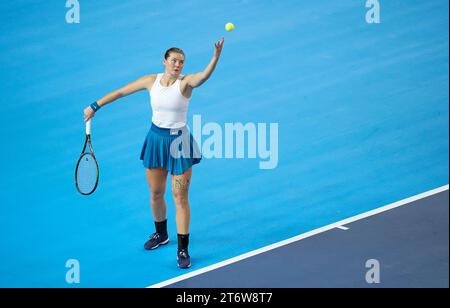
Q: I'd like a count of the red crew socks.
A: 0